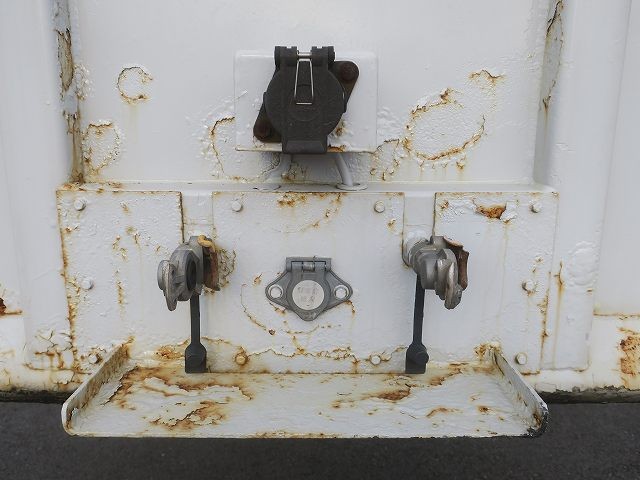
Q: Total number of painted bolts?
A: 10